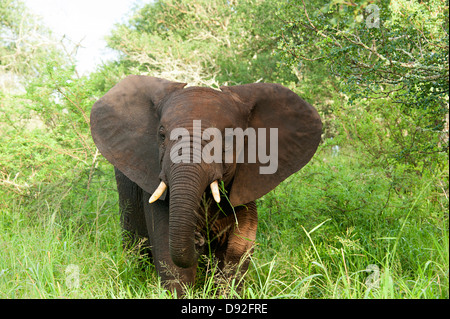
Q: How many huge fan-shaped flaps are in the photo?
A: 2